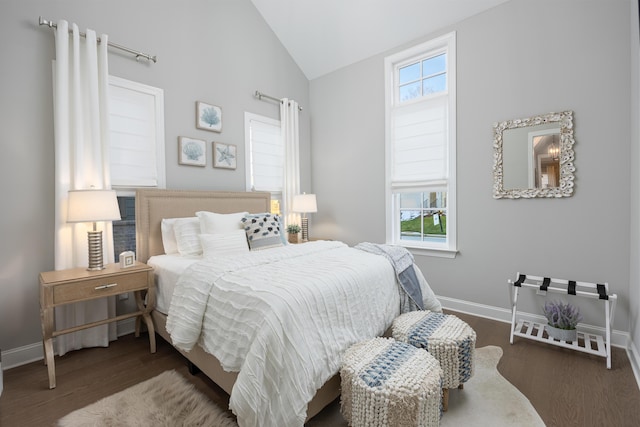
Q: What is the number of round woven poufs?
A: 2